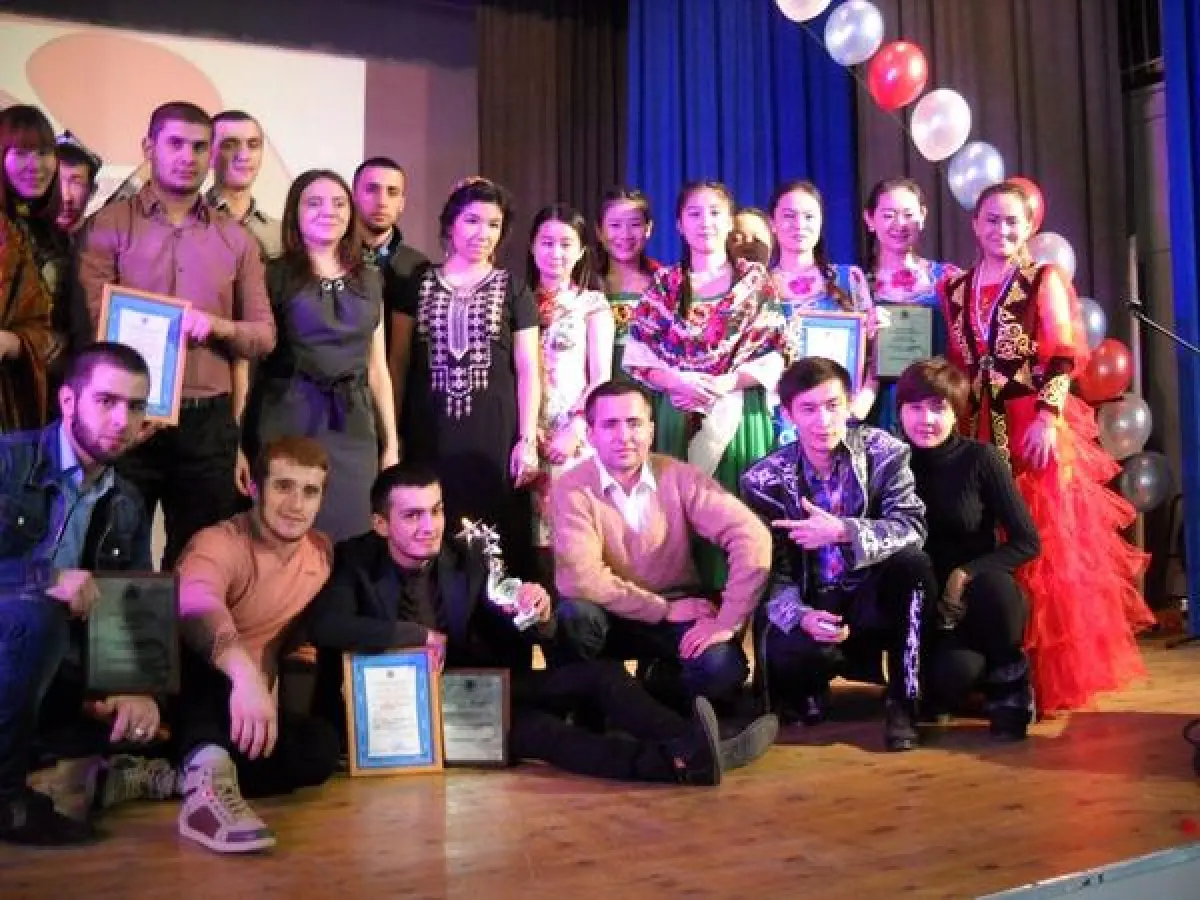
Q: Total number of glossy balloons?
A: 11